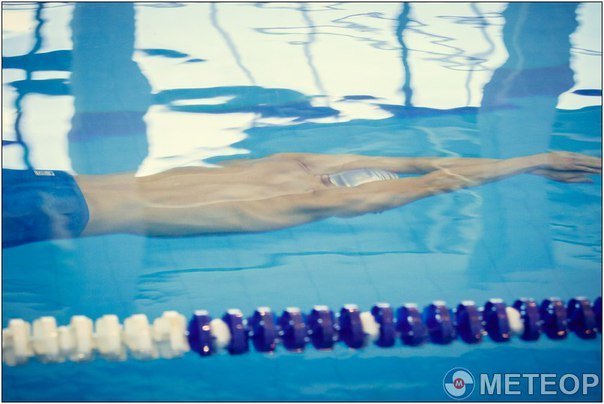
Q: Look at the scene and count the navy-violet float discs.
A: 15